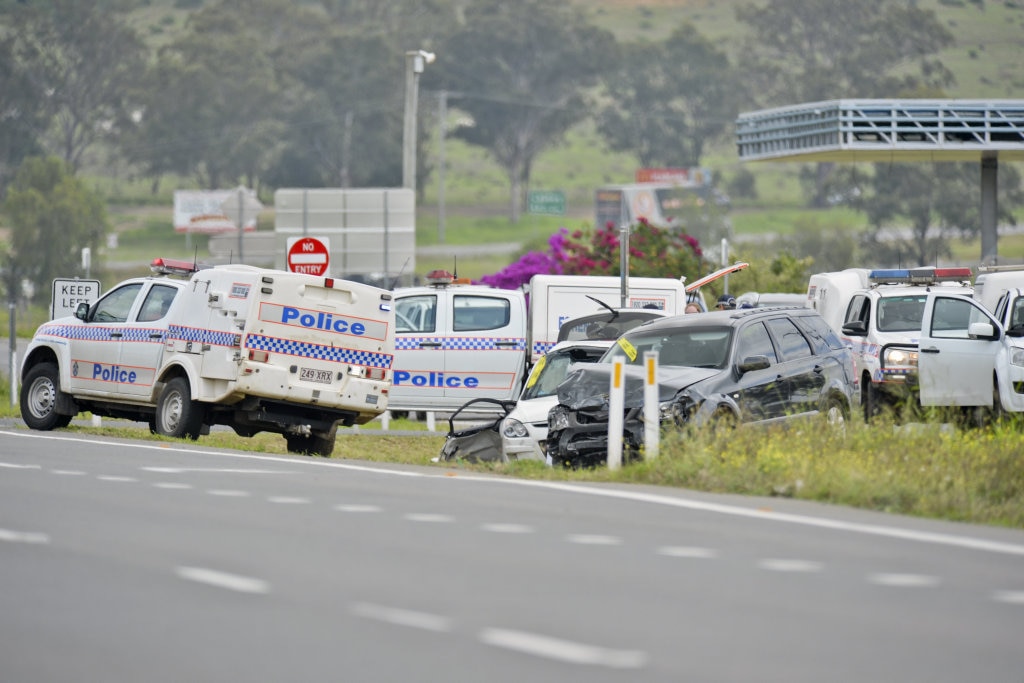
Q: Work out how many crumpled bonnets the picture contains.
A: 1